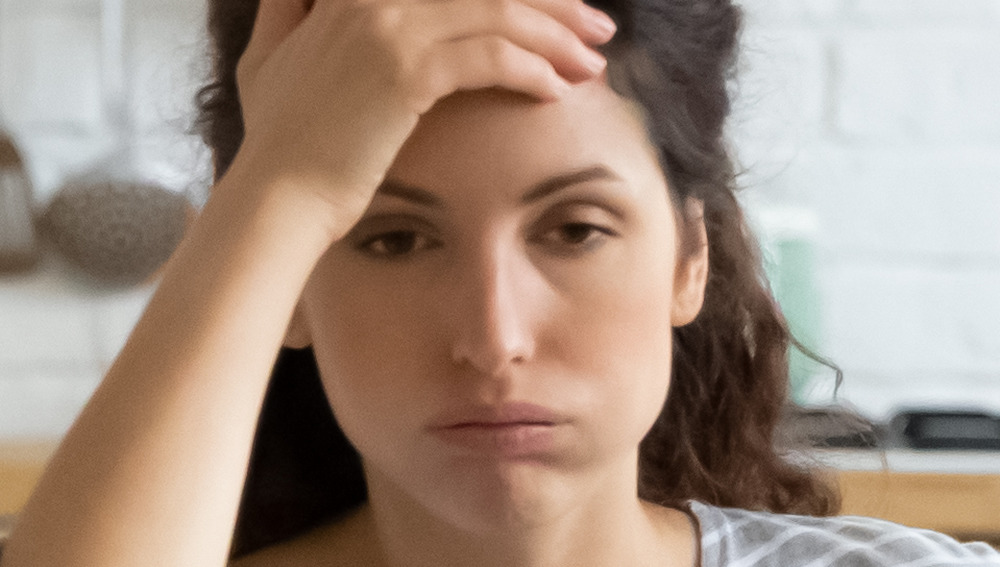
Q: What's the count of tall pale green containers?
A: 1